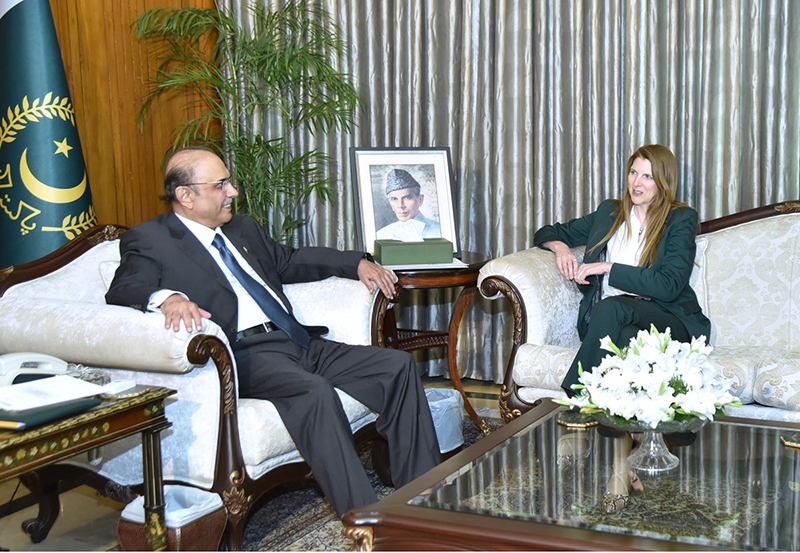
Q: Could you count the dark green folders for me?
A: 1